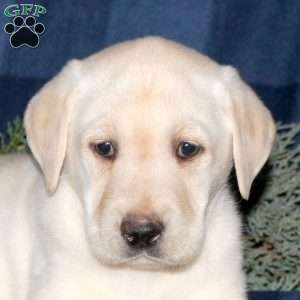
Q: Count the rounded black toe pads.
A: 4